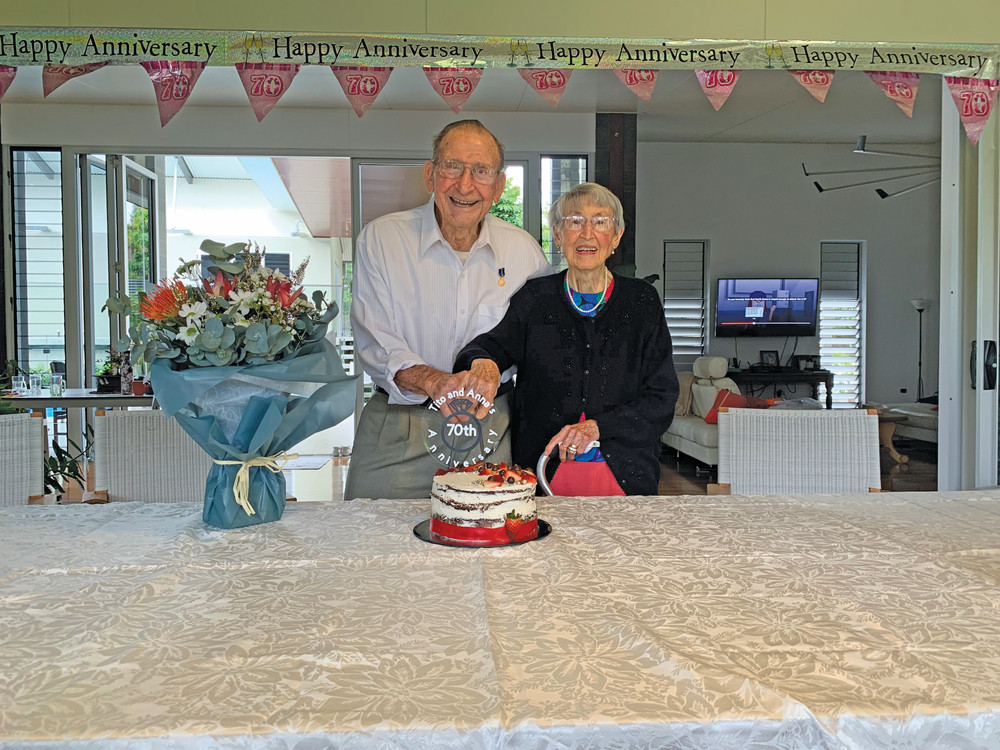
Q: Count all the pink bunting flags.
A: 12